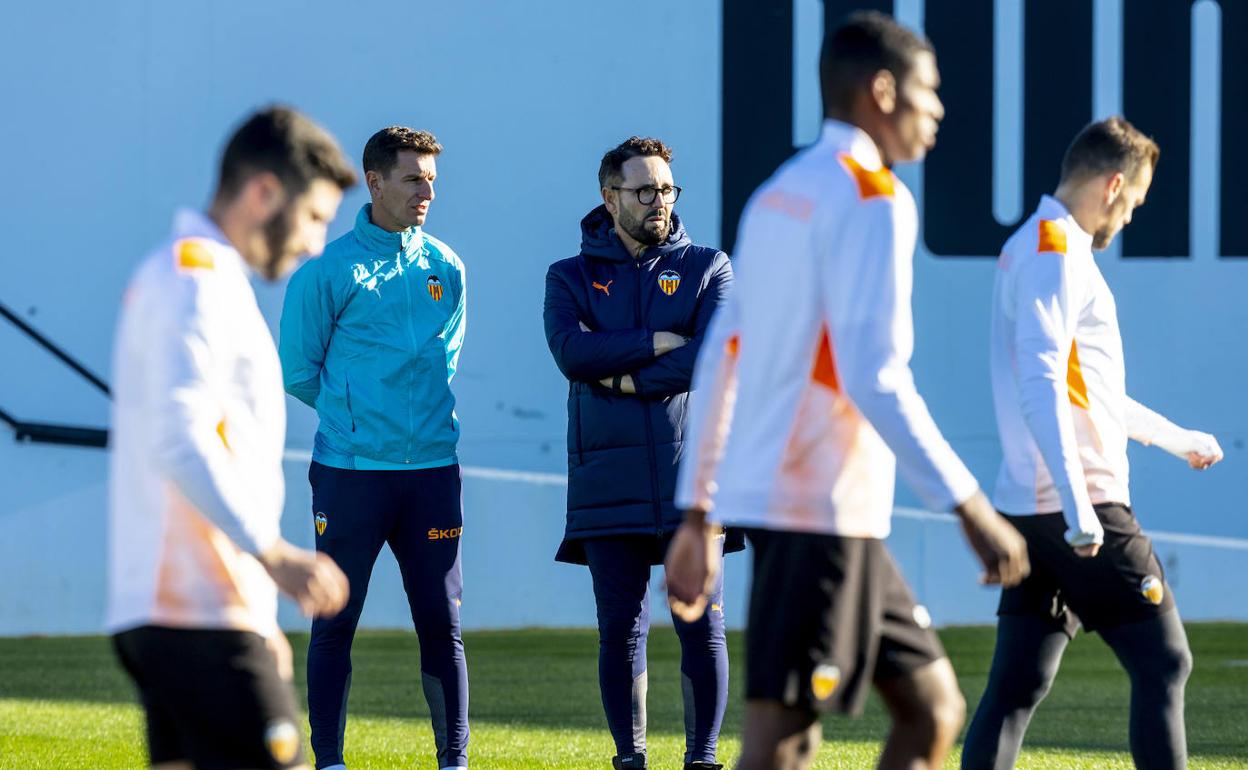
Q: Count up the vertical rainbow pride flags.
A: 0